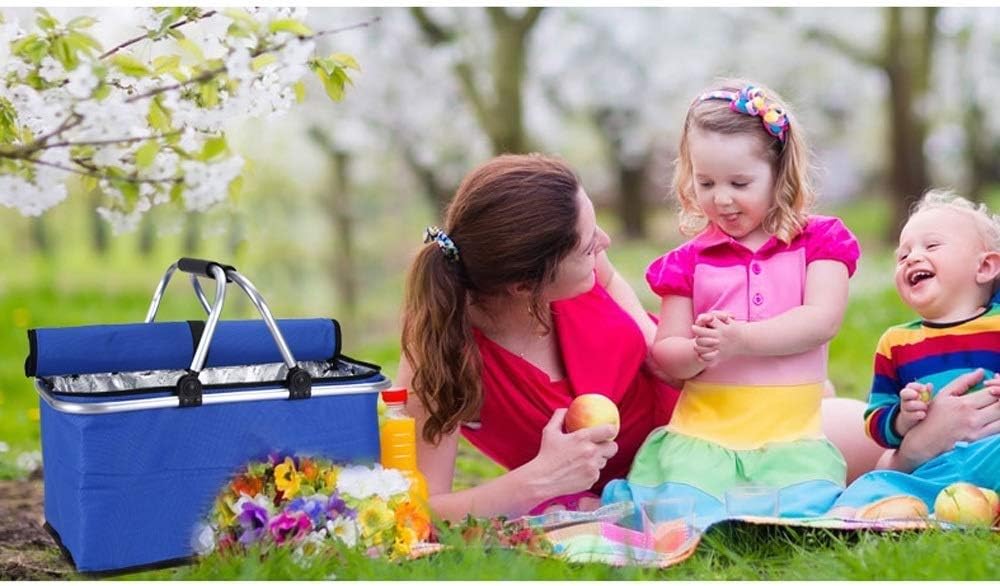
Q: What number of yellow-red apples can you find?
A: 3